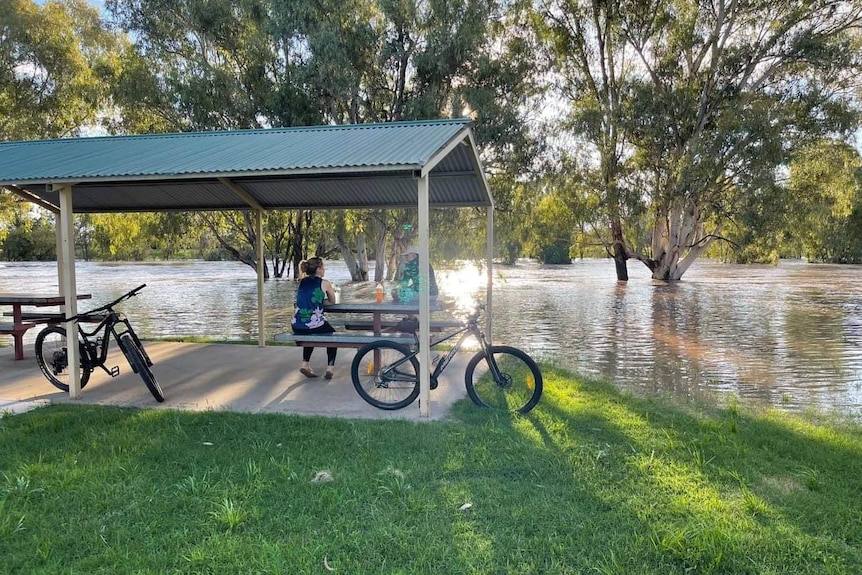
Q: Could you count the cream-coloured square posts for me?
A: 5